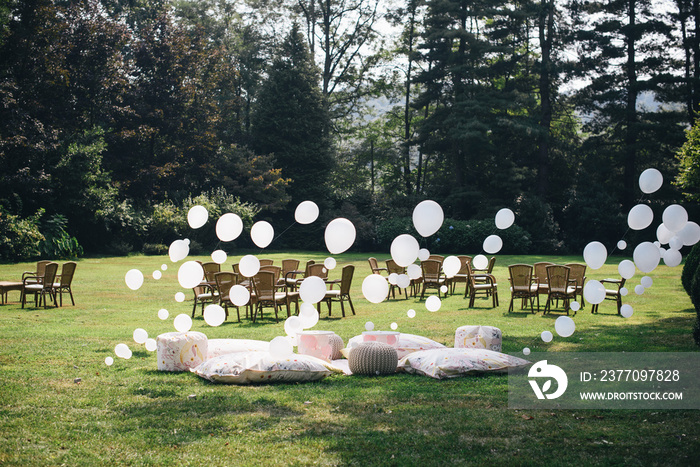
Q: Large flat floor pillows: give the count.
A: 4